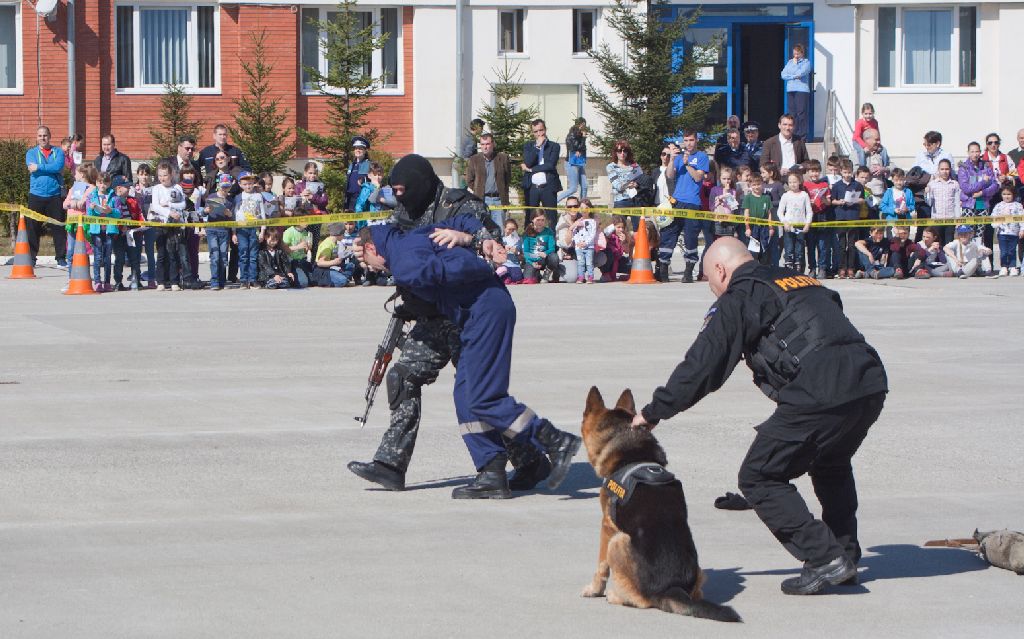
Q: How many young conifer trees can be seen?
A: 5